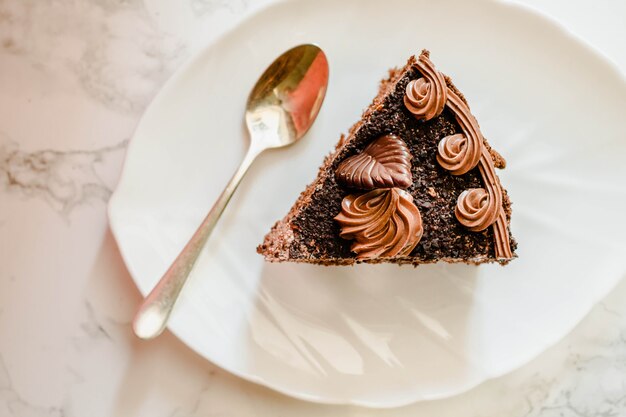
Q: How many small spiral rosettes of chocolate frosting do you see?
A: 3